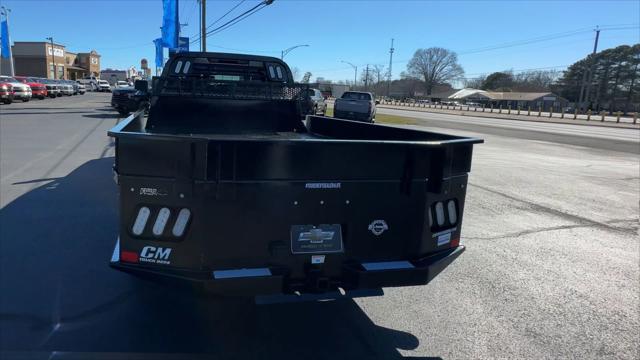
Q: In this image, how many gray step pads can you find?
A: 2